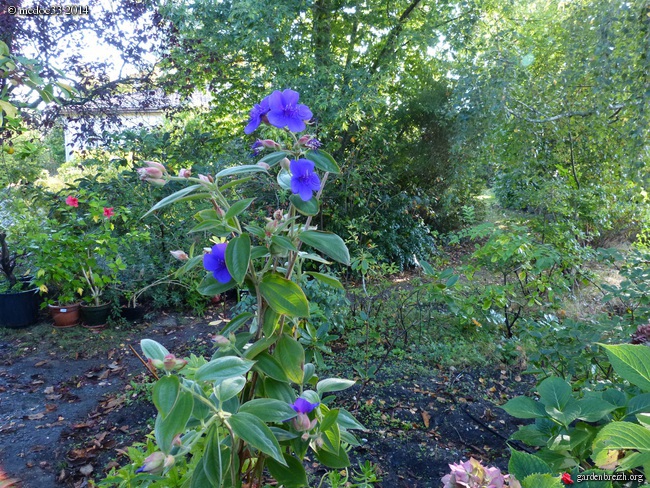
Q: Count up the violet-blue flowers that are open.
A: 5